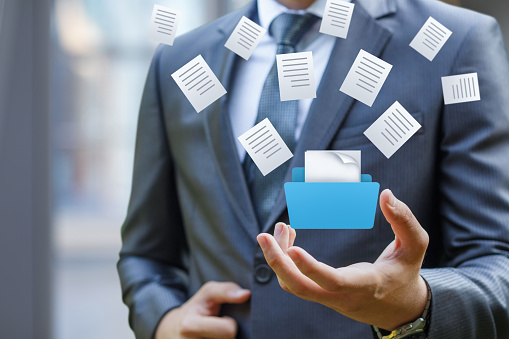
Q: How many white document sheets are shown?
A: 11